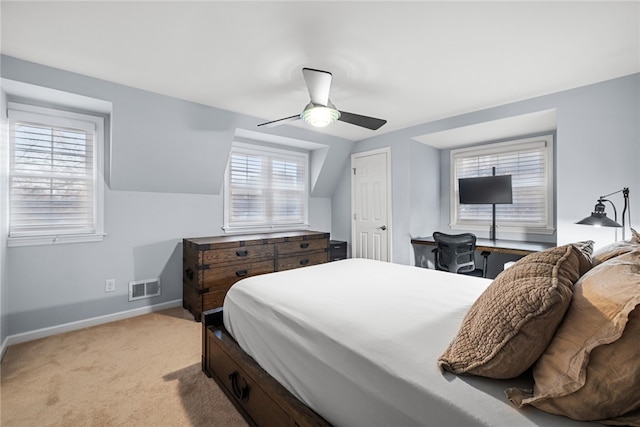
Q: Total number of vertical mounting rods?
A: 1